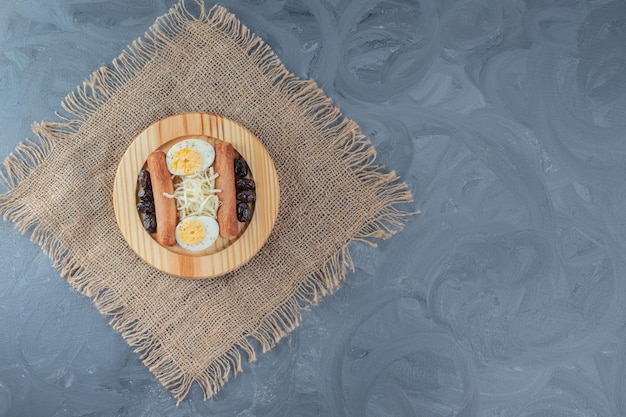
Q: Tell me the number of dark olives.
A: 8